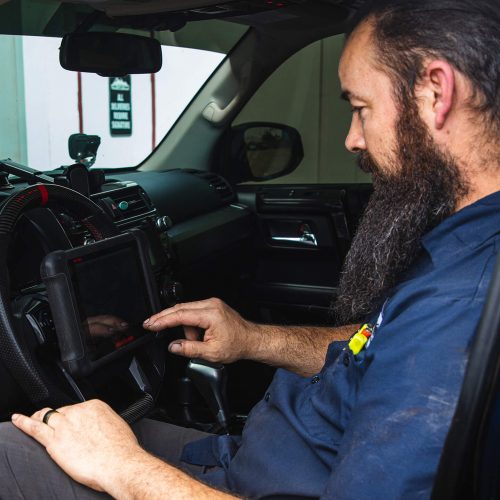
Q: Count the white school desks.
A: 0